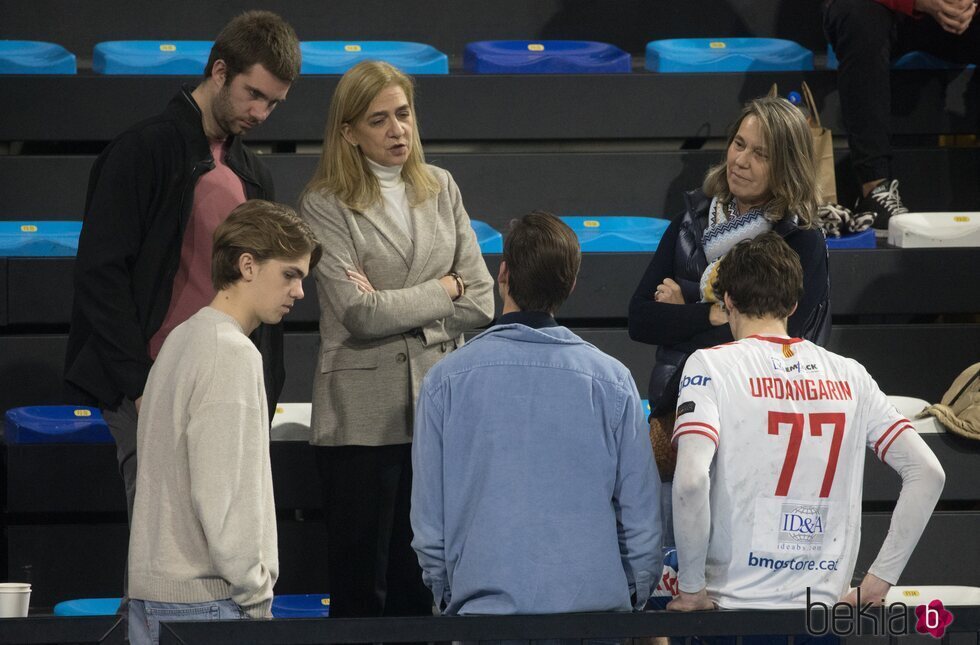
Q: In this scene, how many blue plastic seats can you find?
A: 14